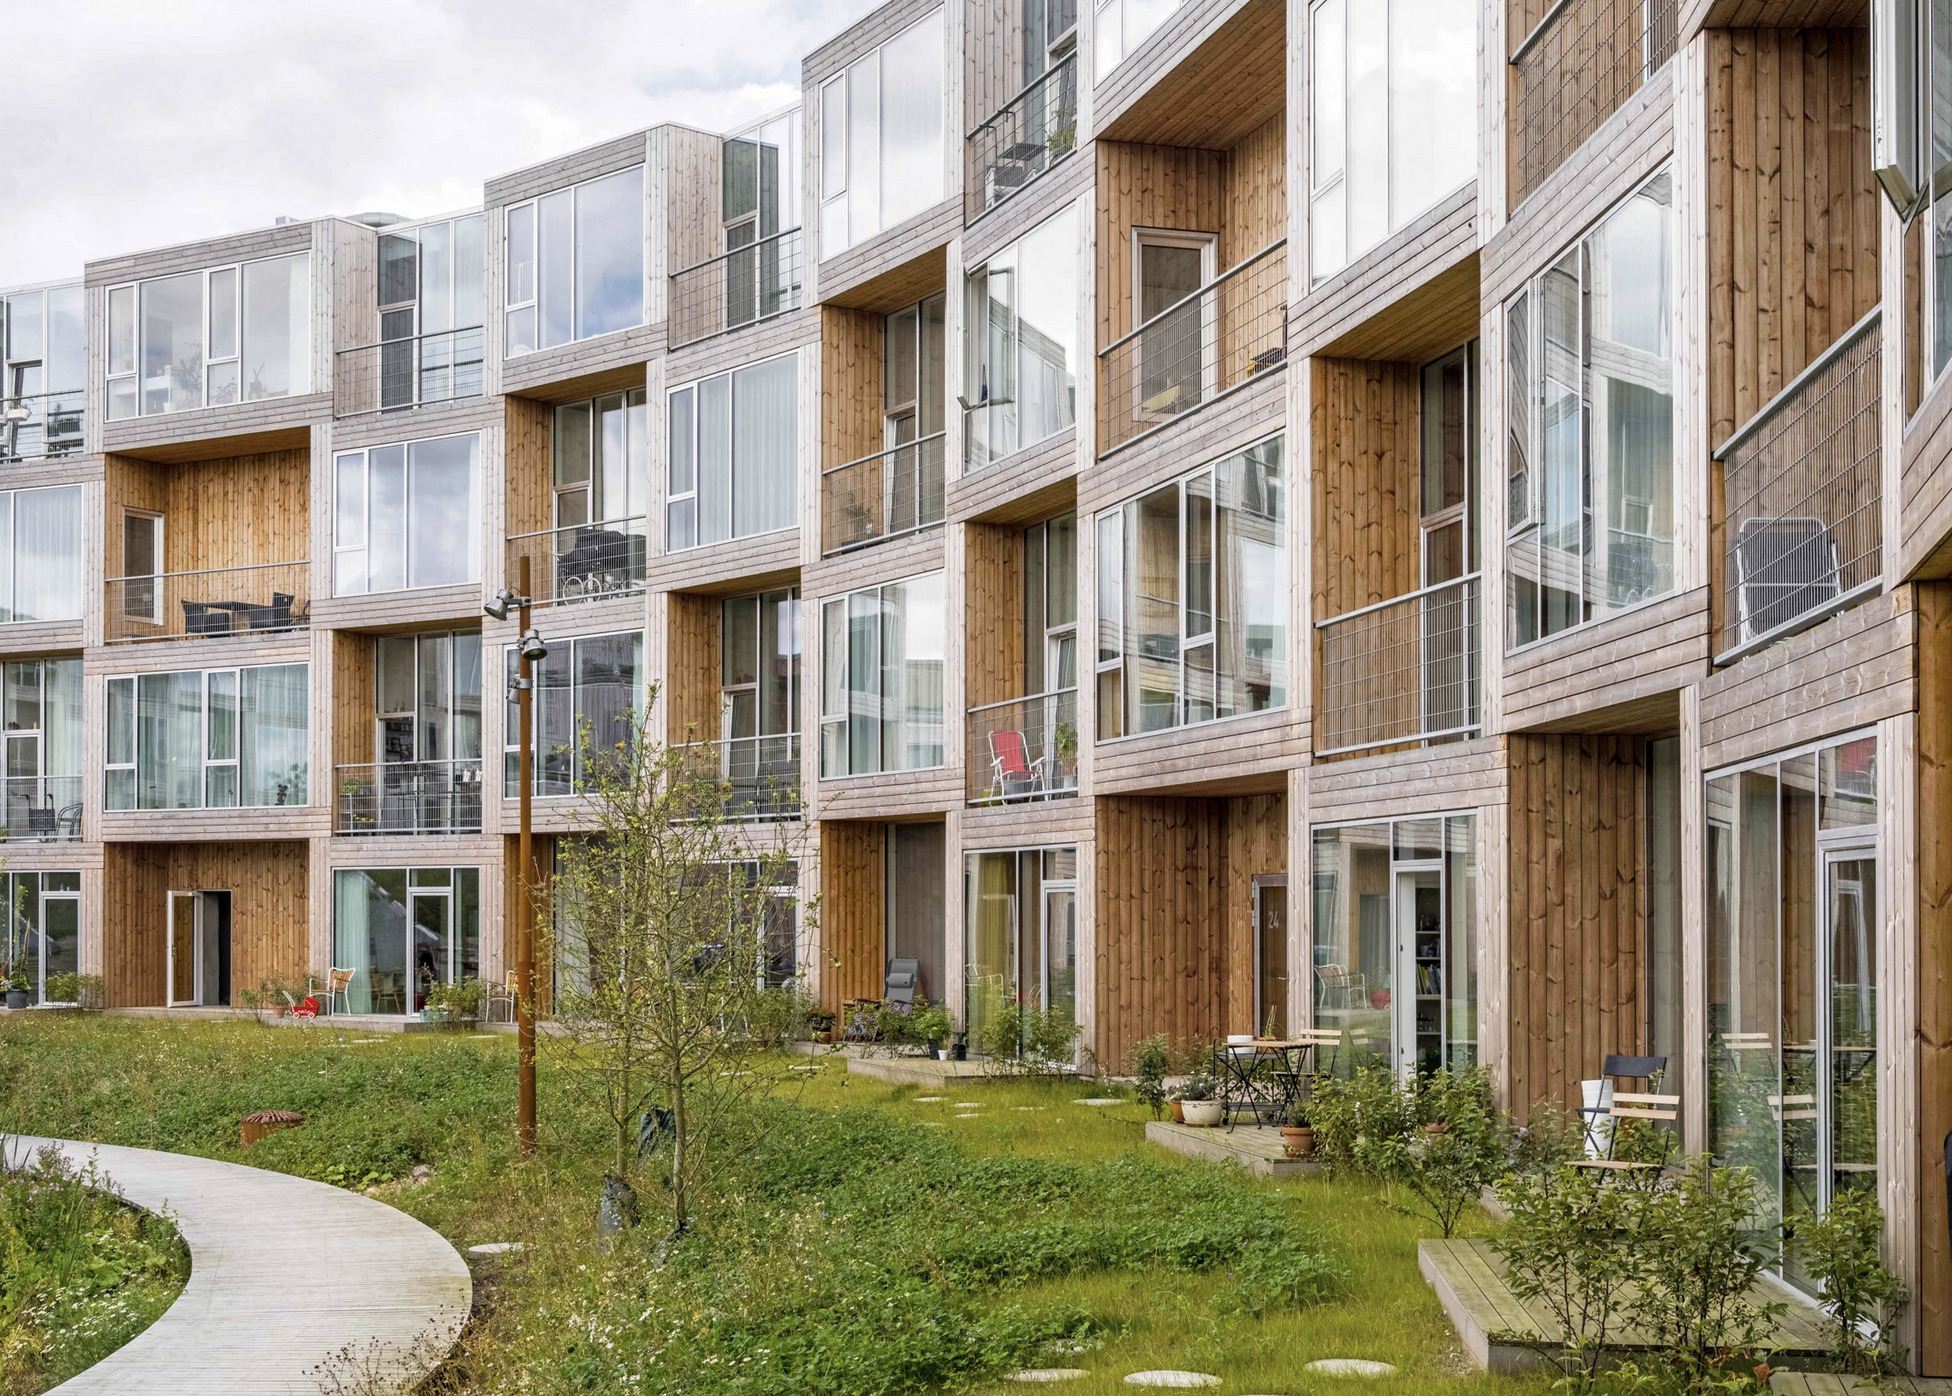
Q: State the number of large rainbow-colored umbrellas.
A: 0